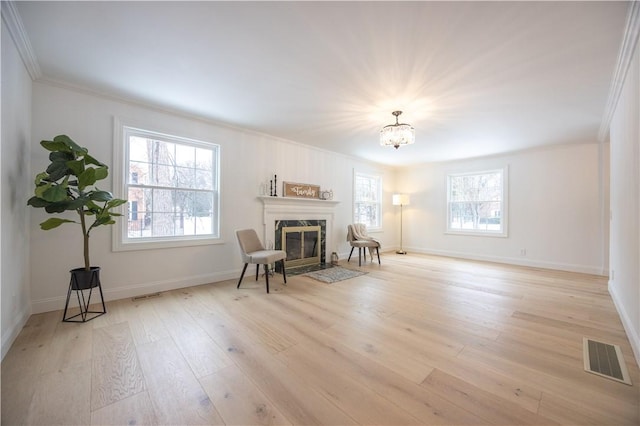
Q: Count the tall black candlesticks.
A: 2